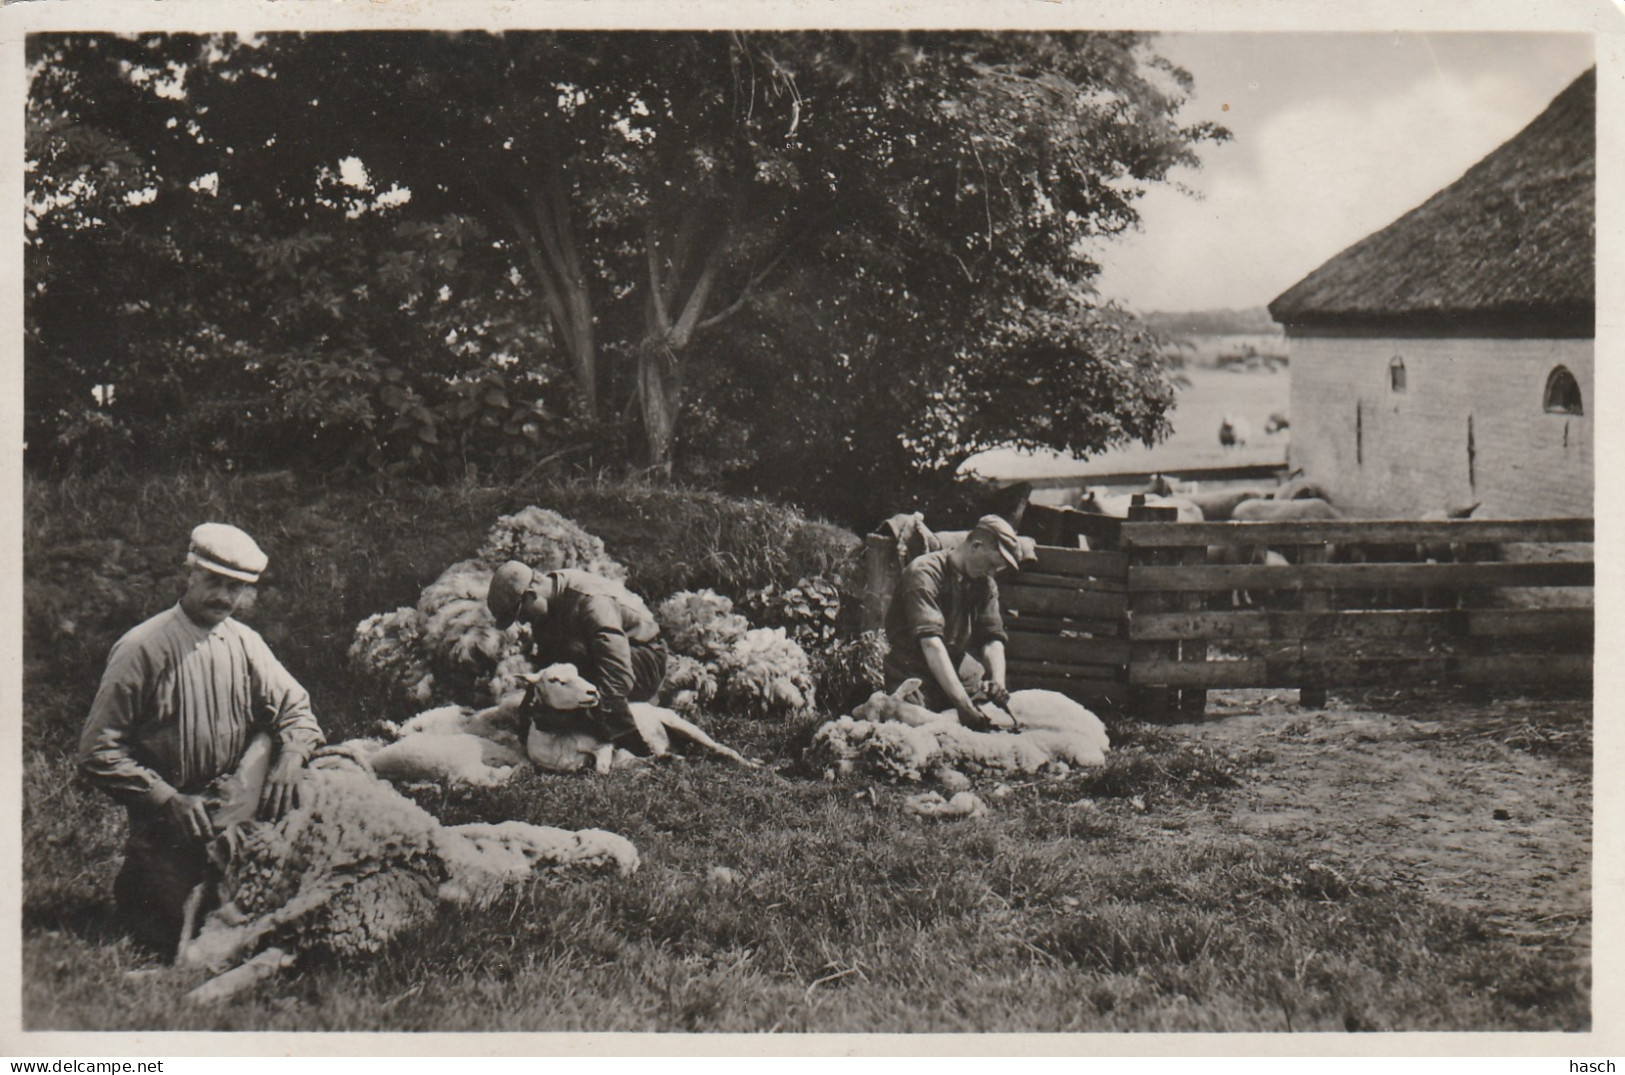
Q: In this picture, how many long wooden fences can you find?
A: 1